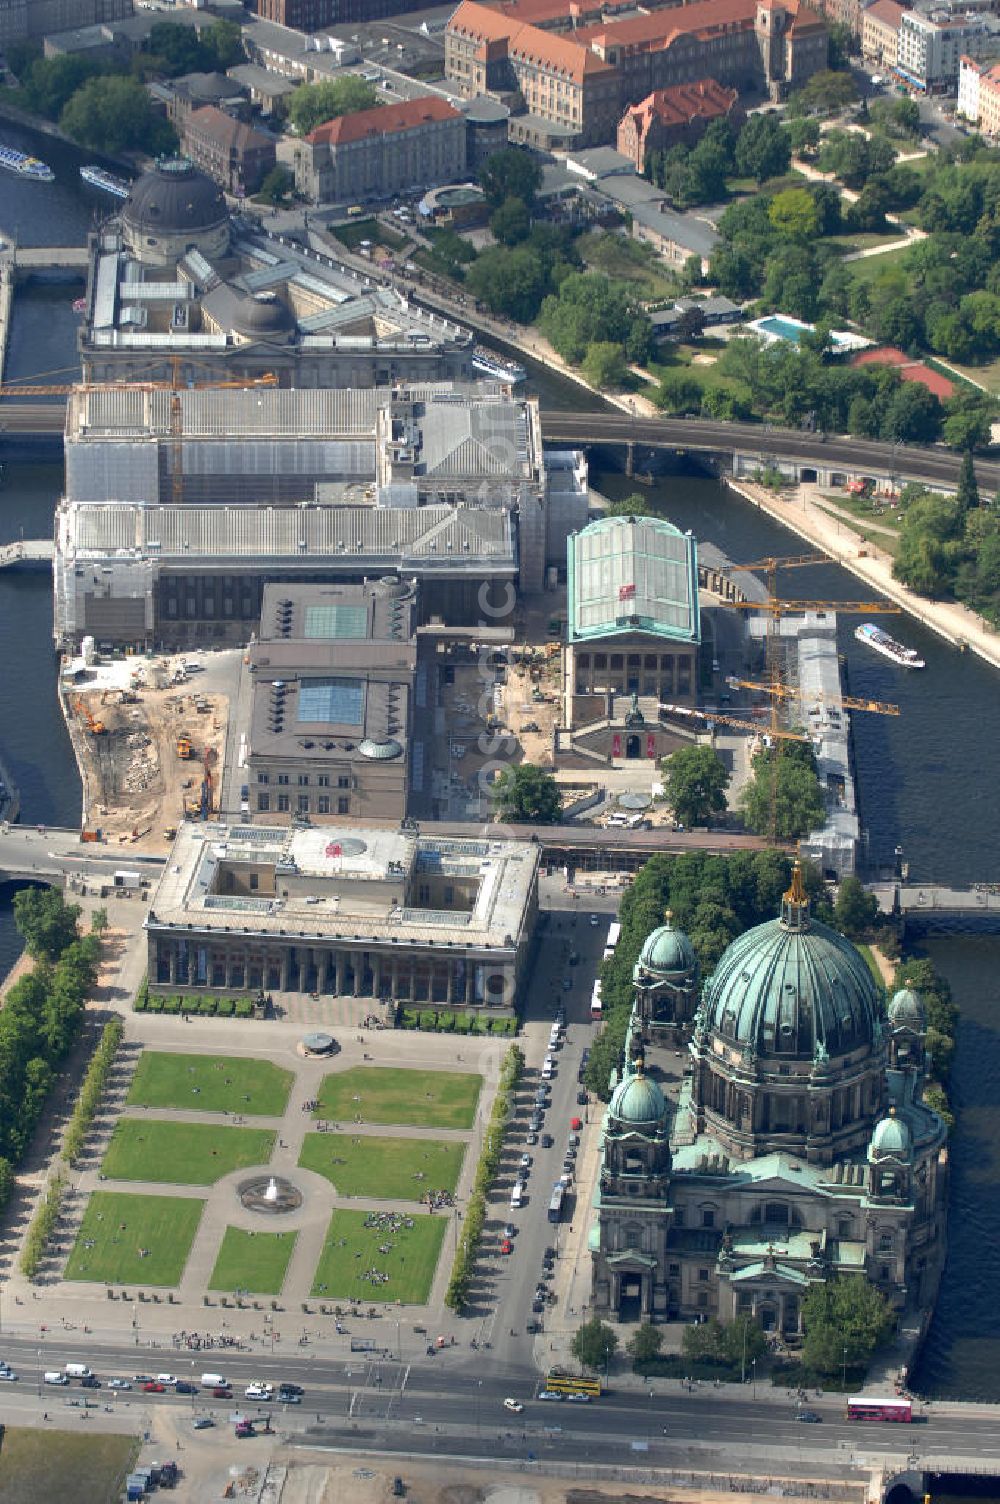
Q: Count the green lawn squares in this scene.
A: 7